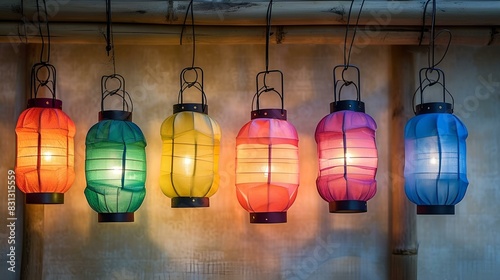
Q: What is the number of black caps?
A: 12